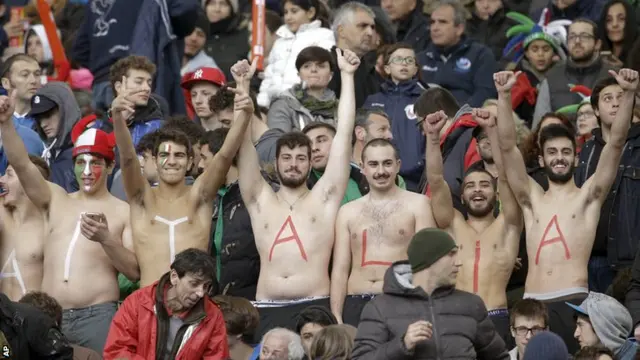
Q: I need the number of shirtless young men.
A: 7